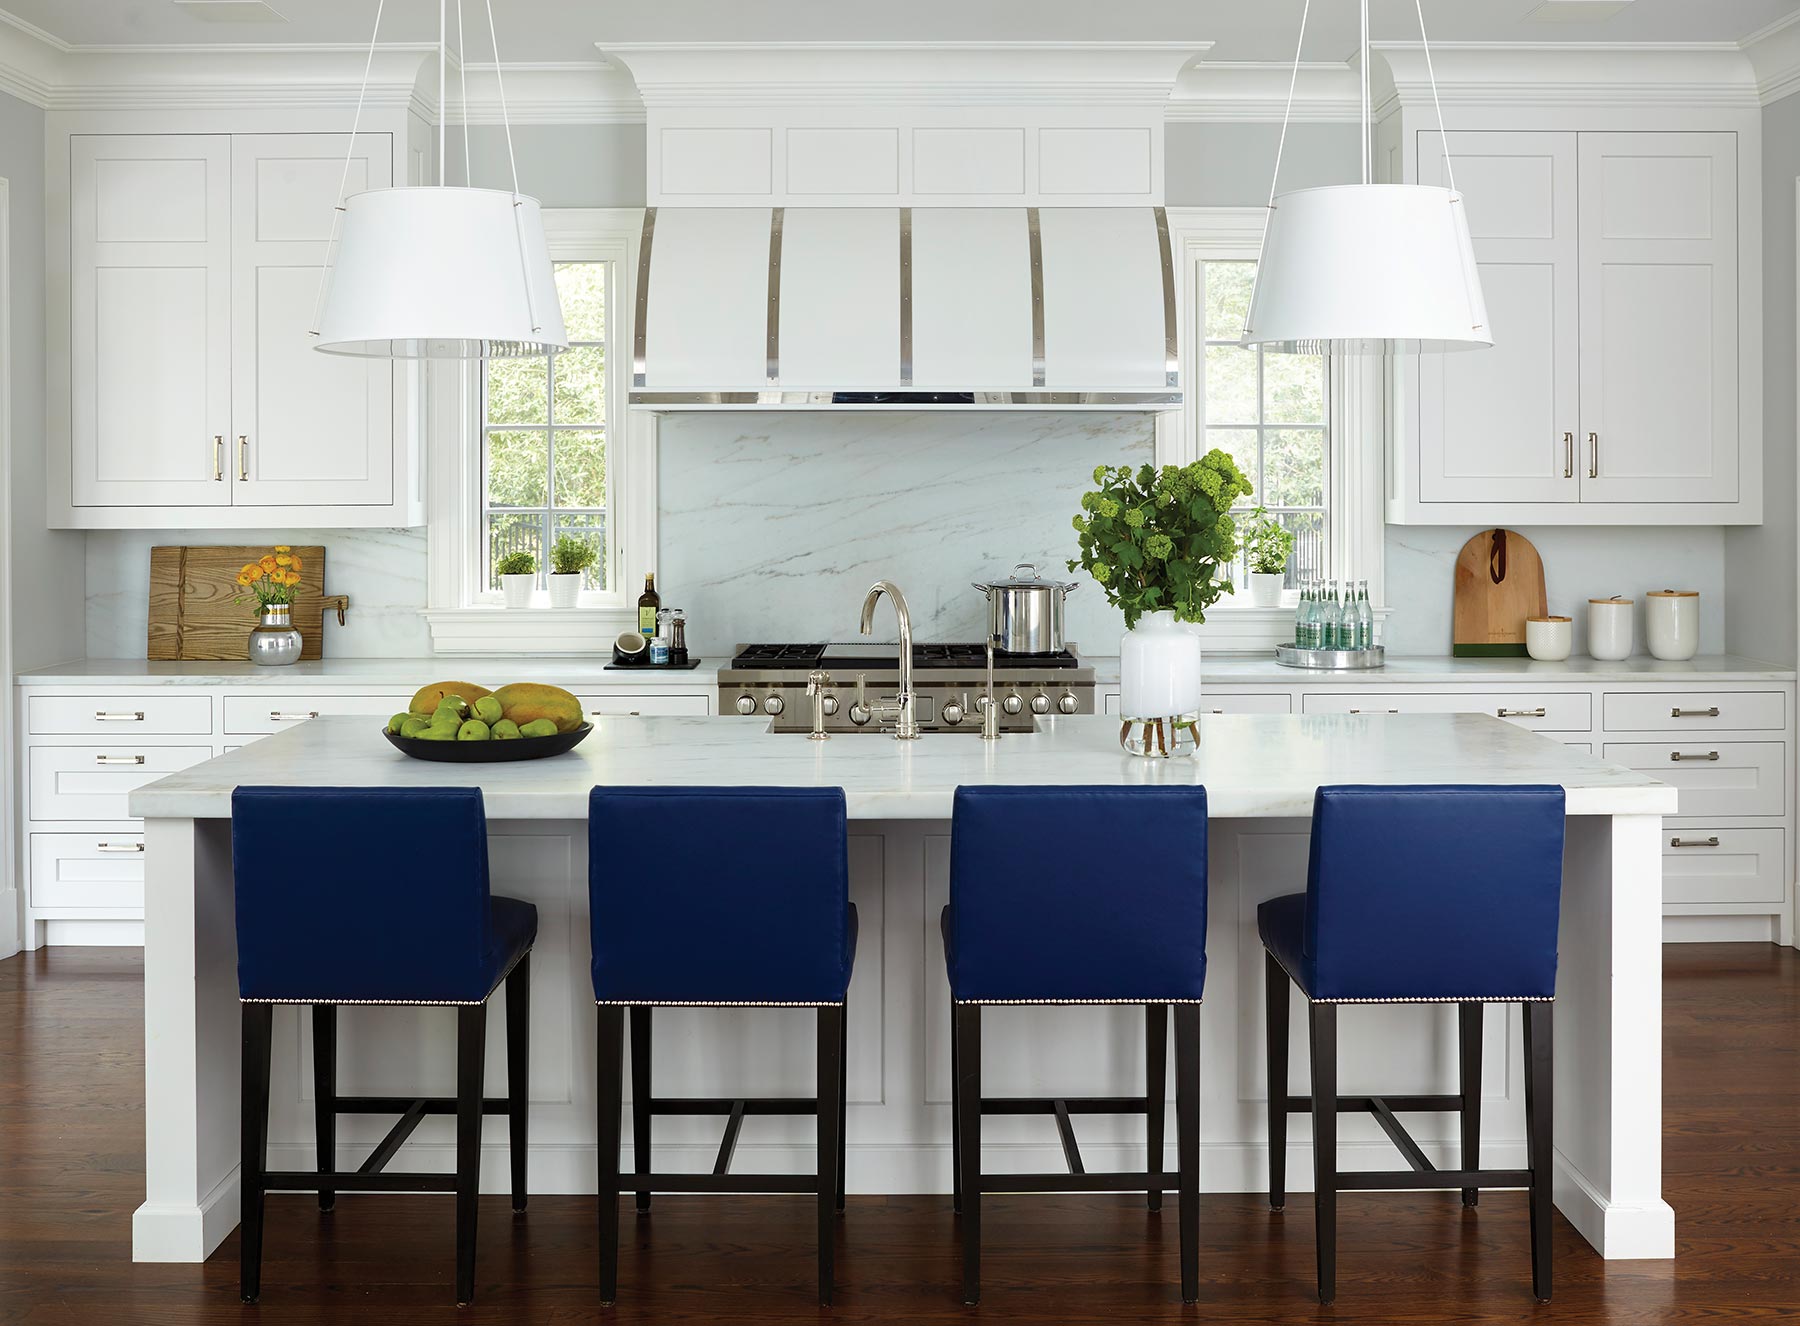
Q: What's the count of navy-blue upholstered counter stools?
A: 4